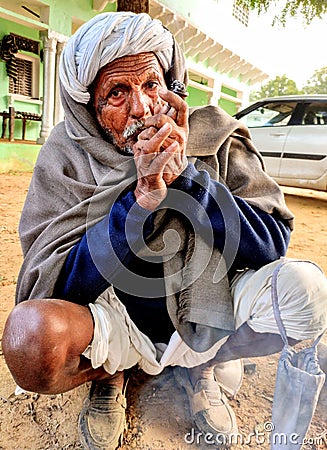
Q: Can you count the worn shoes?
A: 2